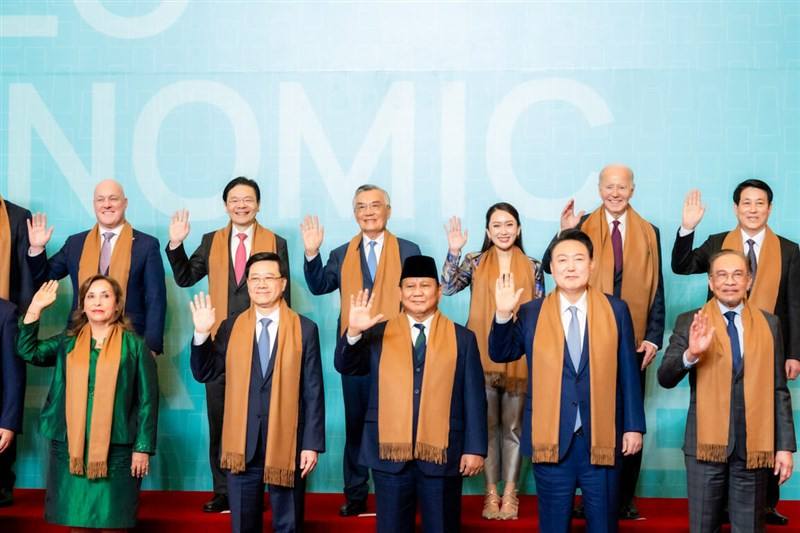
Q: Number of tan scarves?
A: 12